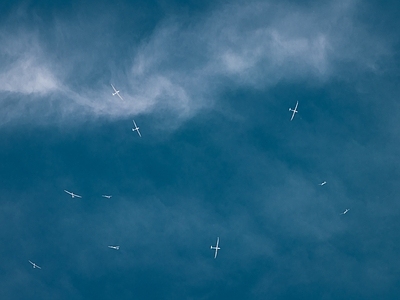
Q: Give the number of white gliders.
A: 10